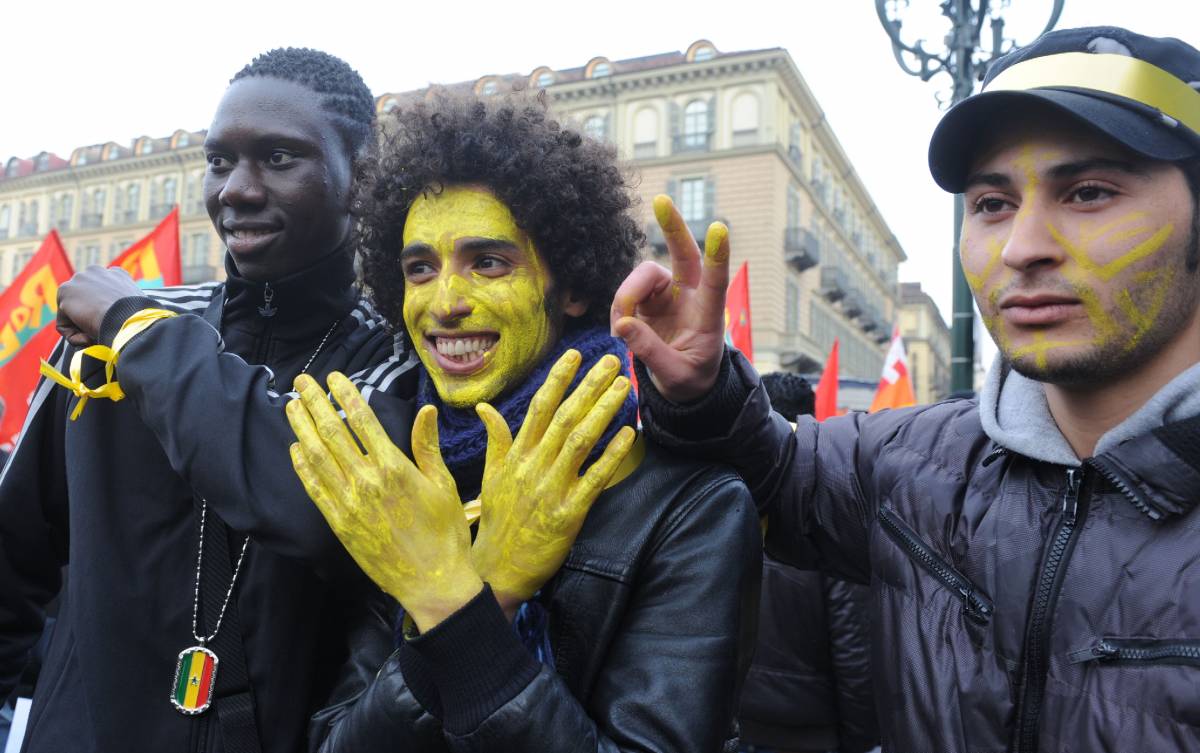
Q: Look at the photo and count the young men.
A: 3